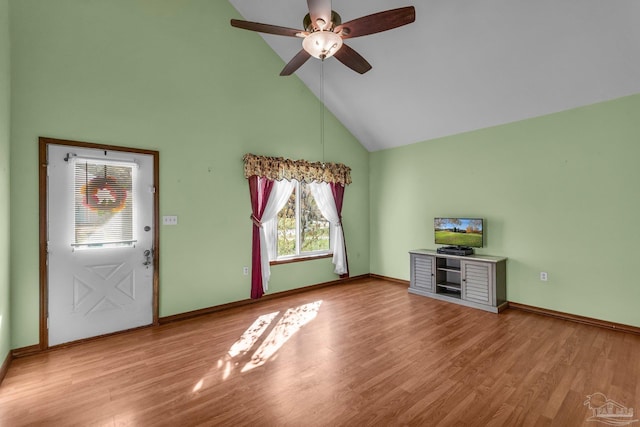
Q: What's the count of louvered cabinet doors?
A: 2